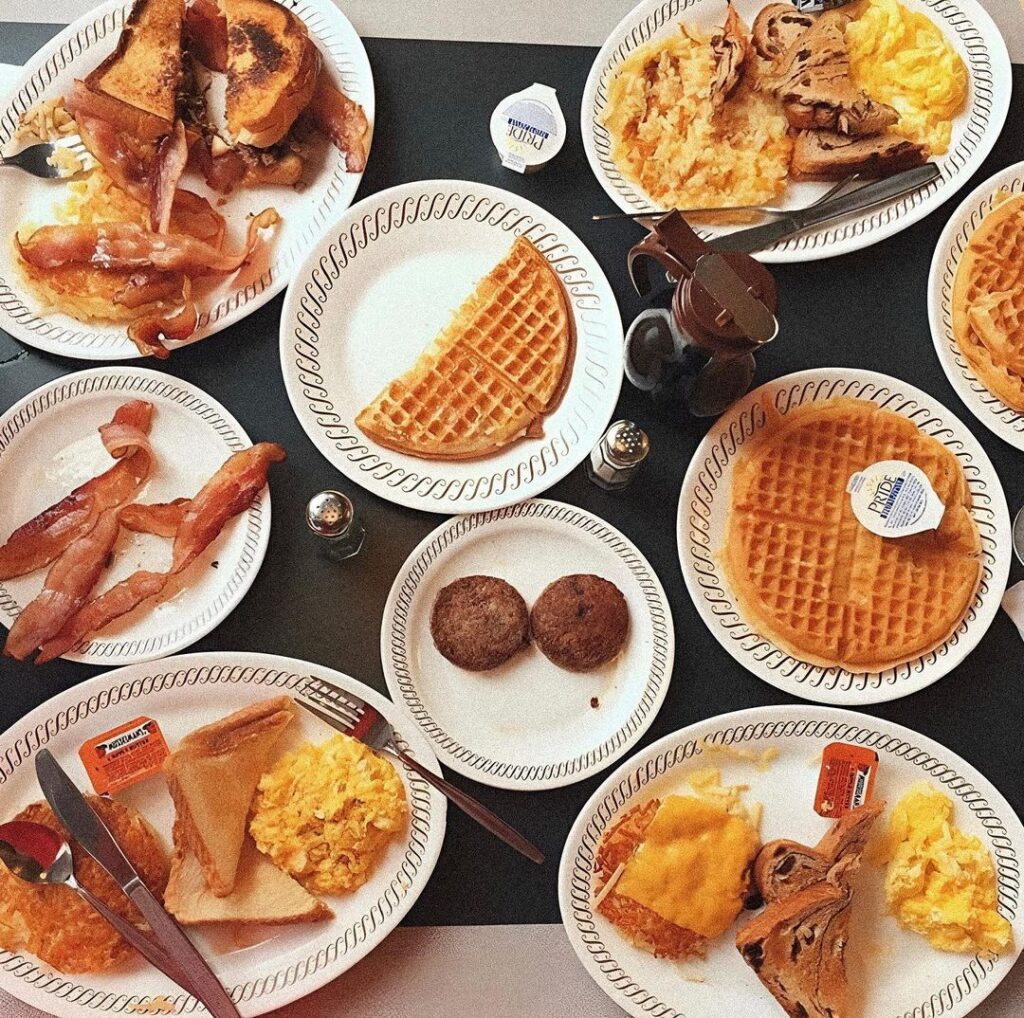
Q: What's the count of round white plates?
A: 5